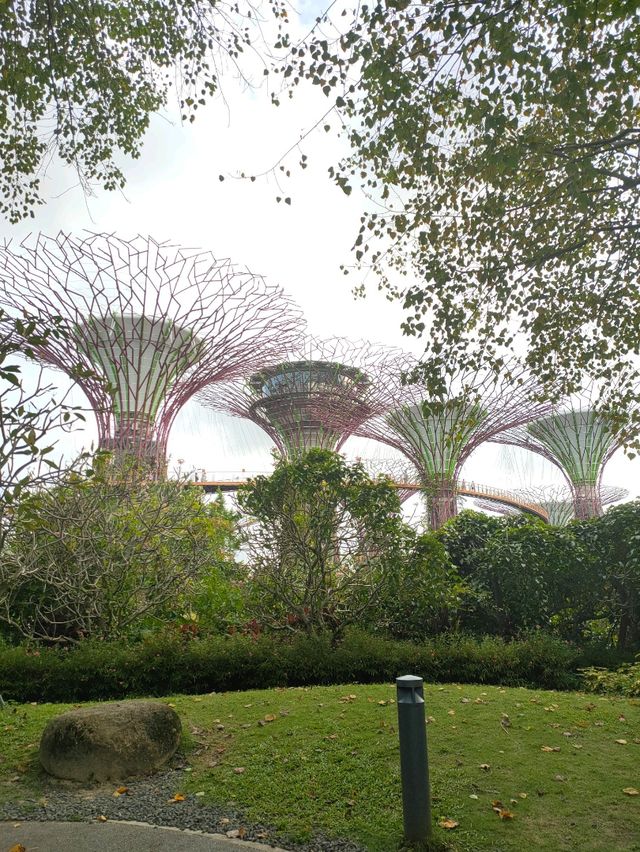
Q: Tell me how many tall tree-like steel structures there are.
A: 4